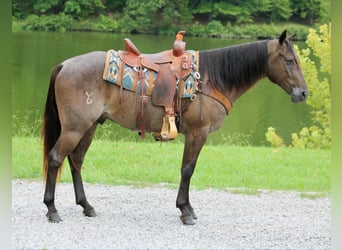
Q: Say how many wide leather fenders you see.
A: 1